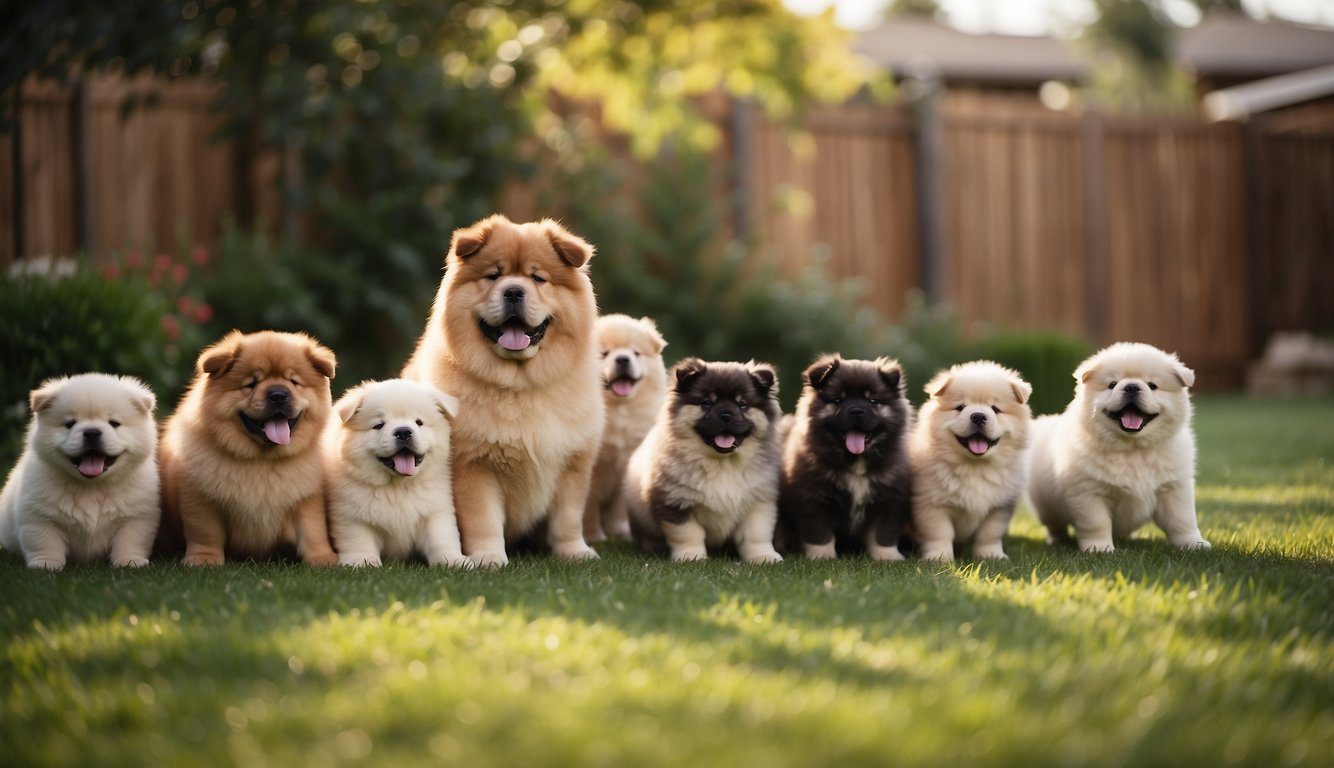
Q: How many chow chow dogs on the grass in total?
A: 9